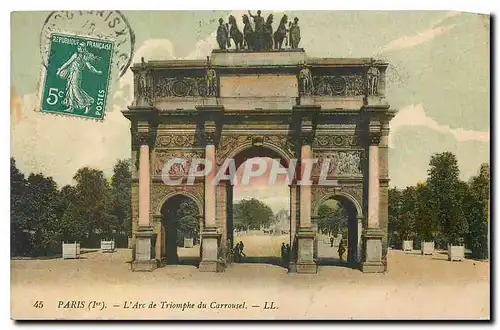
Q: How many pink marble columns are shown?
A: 4